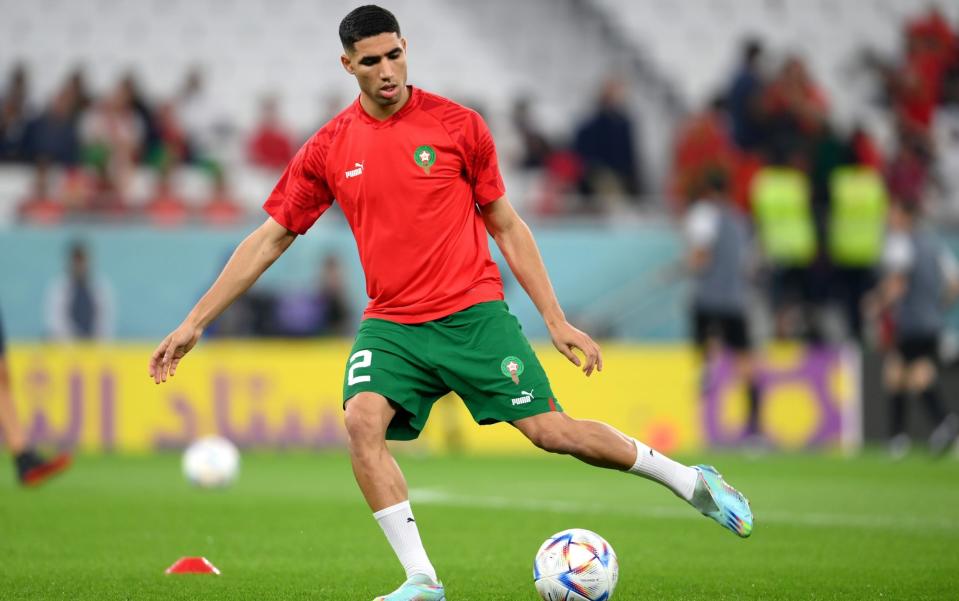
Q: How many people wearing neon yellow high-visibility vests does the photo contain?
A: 2